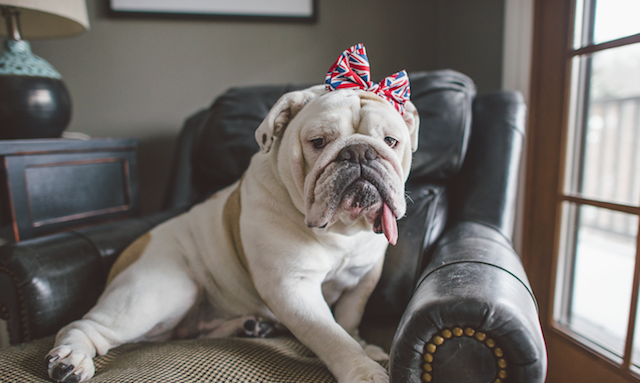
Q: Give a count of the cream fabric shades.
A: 1